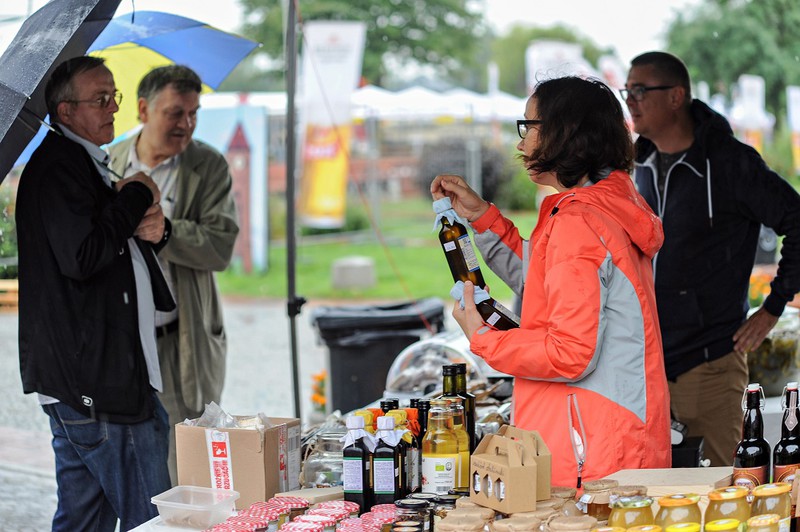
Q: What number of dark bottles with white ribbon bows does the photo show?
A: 2